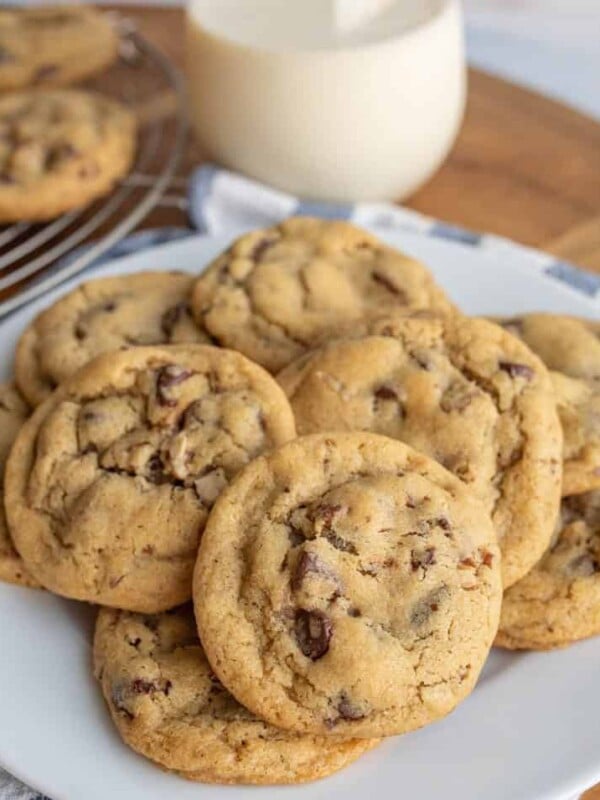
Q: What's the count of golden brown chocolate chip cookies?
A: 11